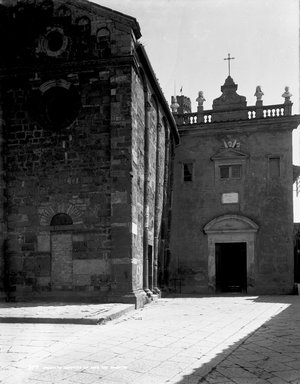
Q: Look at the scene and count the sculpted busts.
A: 4